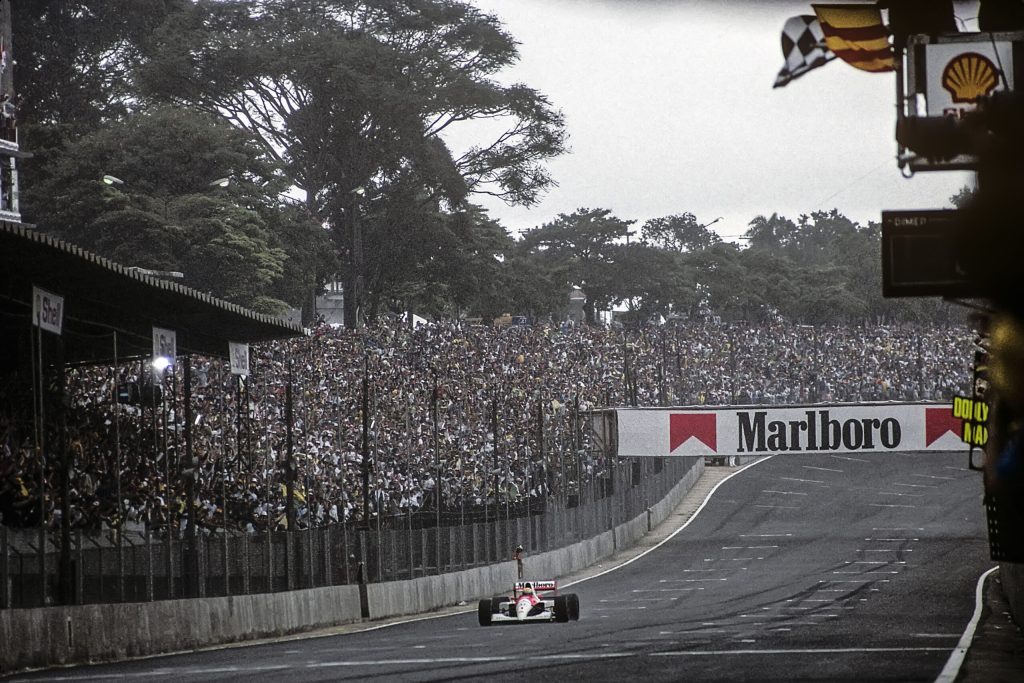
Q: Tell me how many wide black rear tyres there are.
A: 2